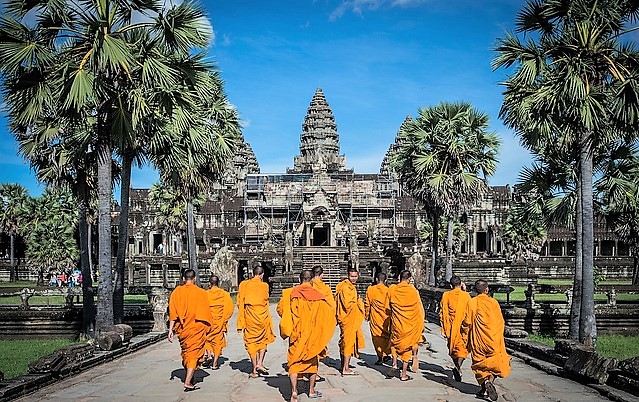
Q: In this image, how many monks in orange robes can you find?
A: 10